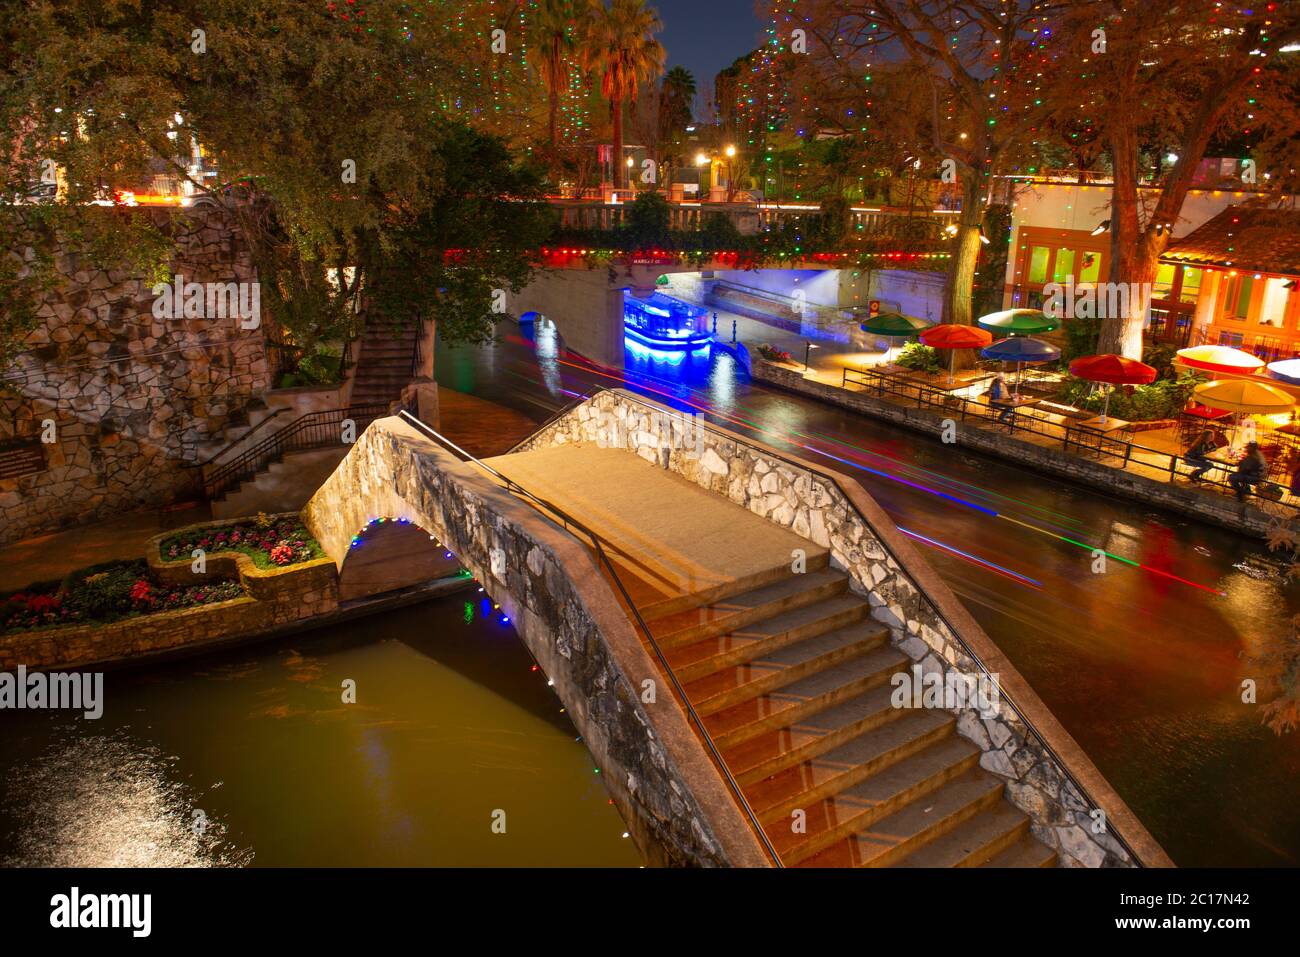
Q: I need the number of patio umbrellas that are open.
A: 8